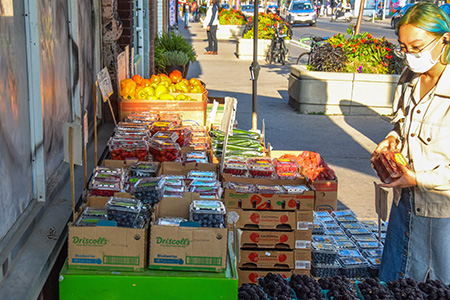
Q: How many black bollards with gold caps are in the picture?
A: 0